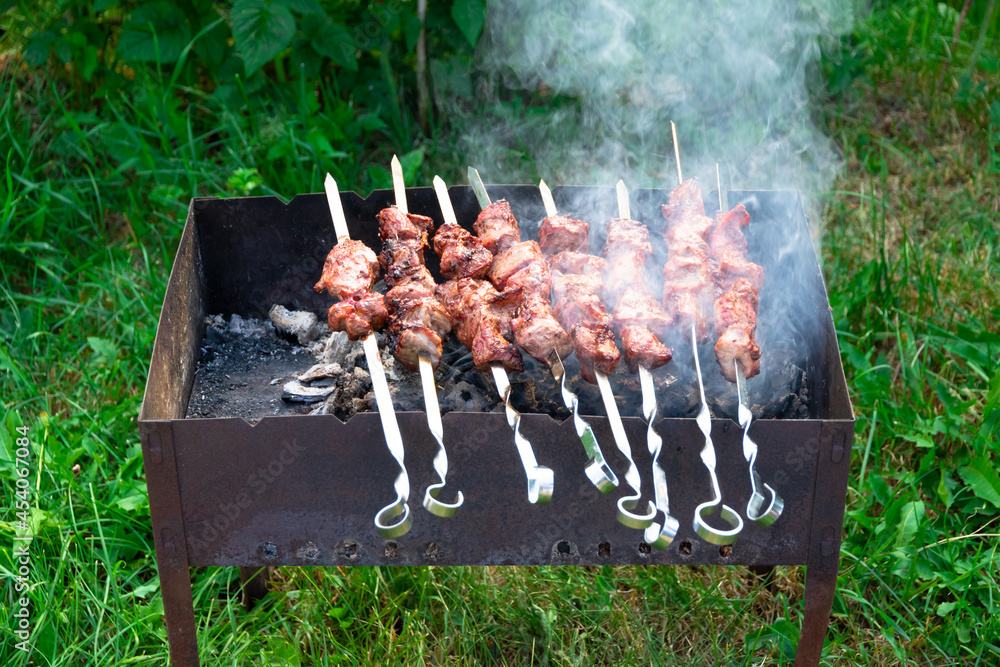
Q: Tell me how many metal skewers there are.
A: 8